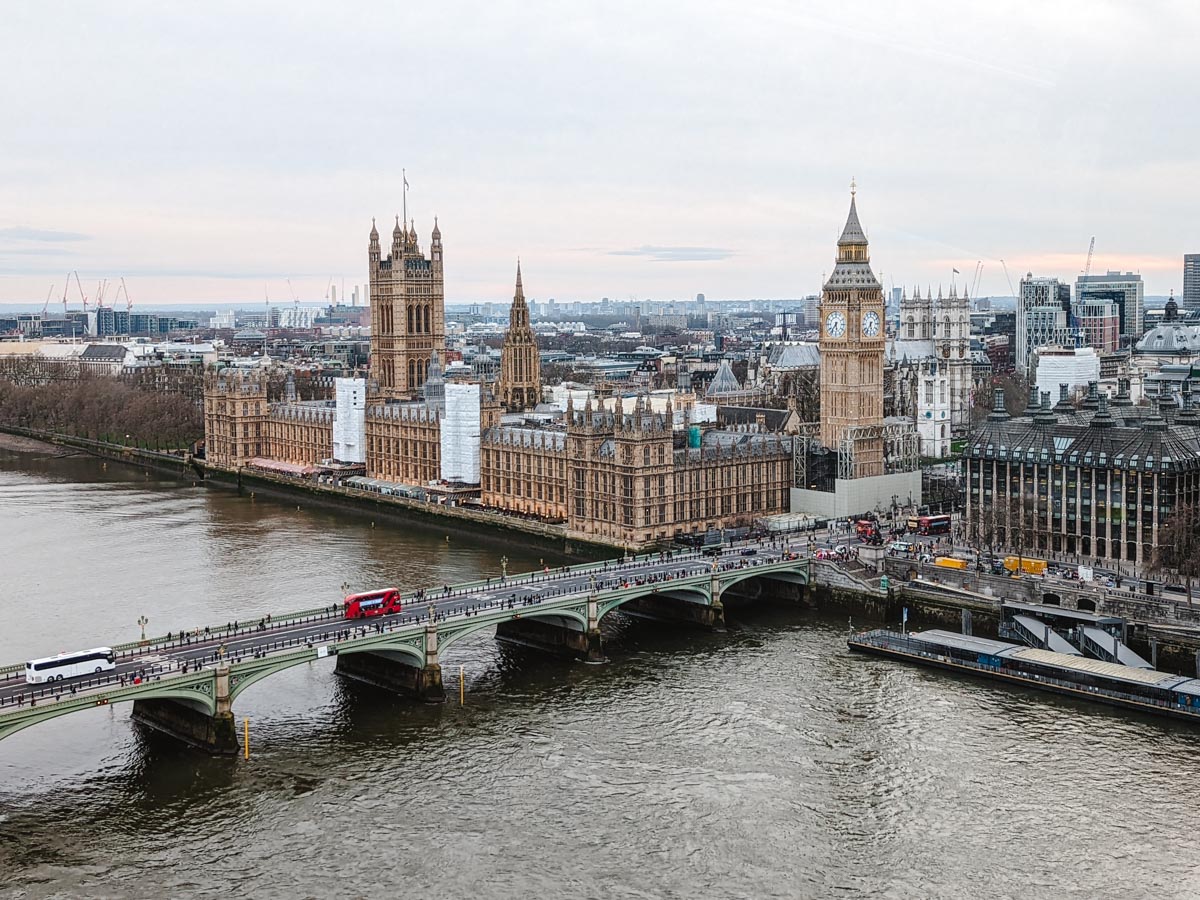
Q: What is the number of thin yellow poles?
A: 2